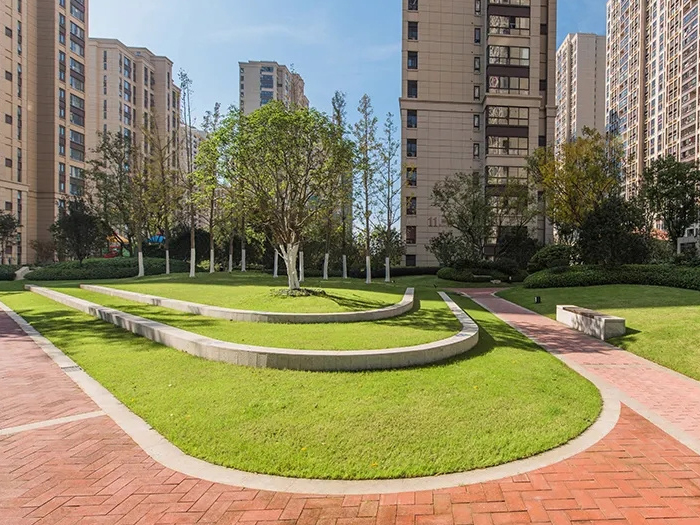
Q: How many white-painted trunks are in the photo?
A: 13